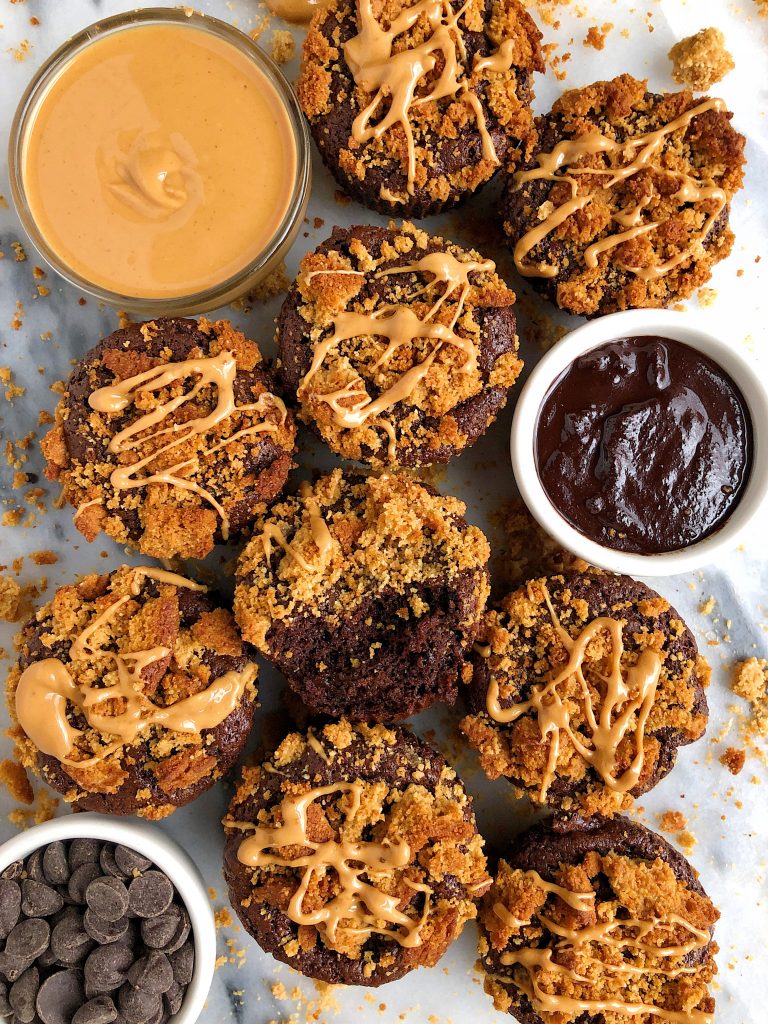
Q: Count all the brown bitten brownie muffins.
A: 1